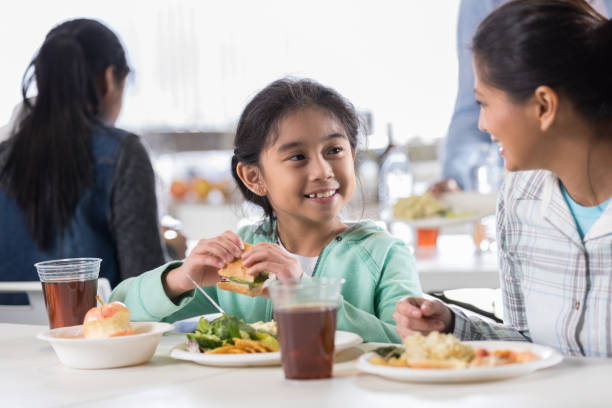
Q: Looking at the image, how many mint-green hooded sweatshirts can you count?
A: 1